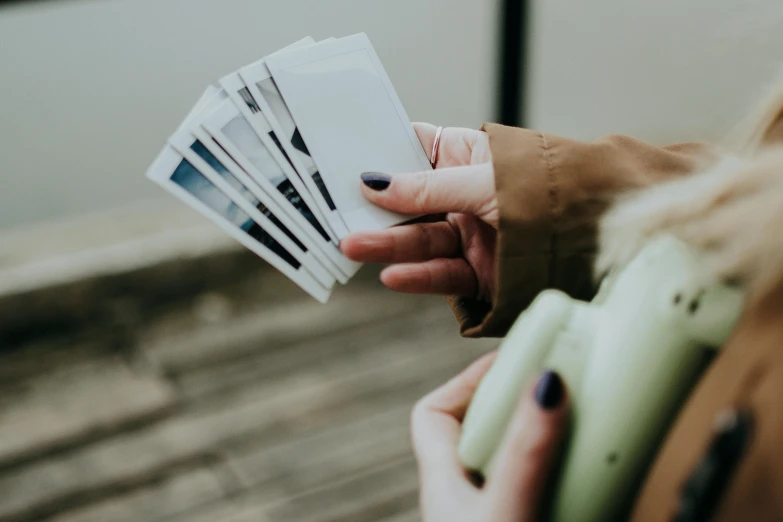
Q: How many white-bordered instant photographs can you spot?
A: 7